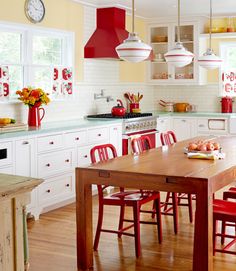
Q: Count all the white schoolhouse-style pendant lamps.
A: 3